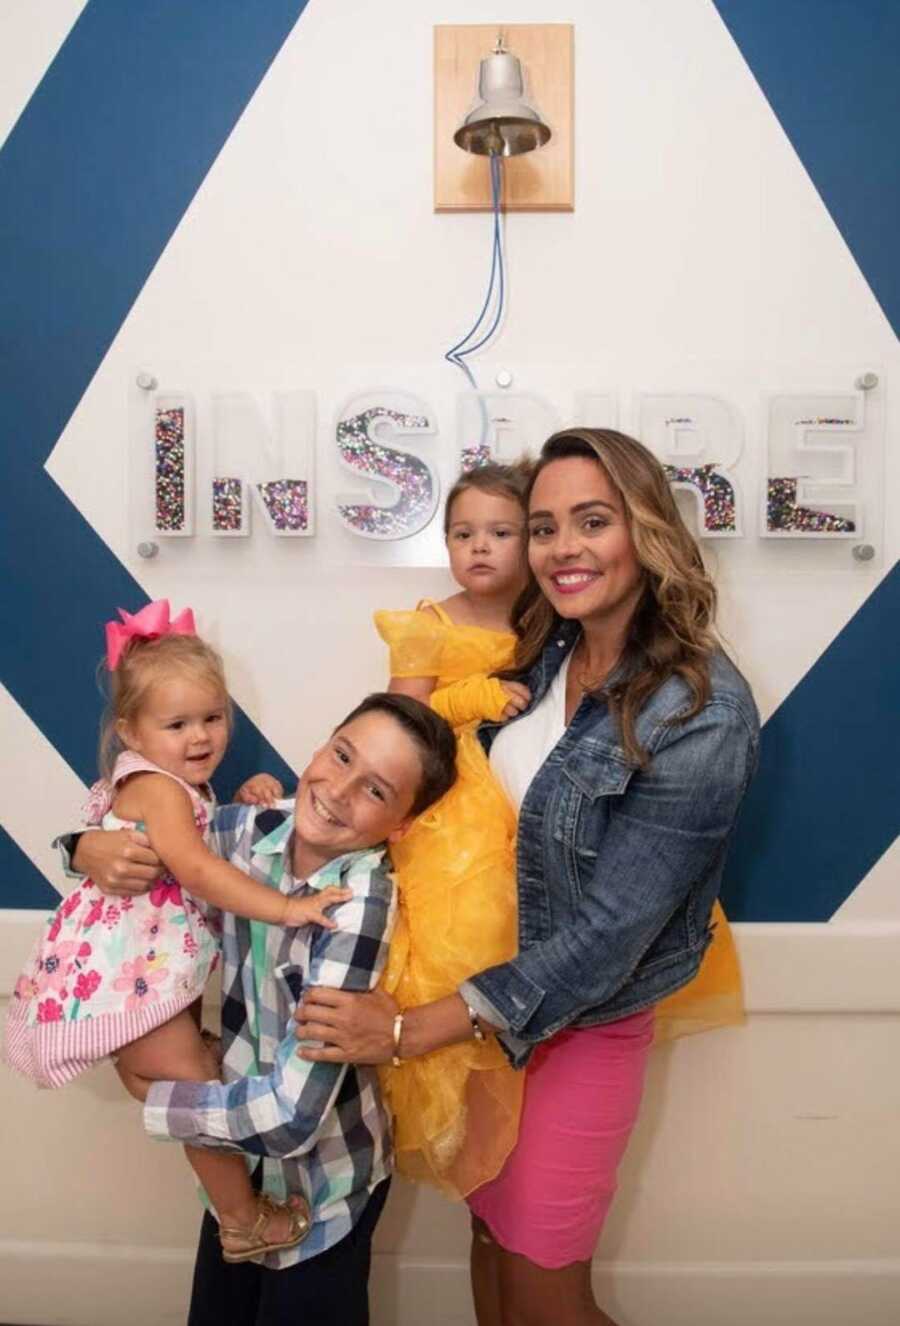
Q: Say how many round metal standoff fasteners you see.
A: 5